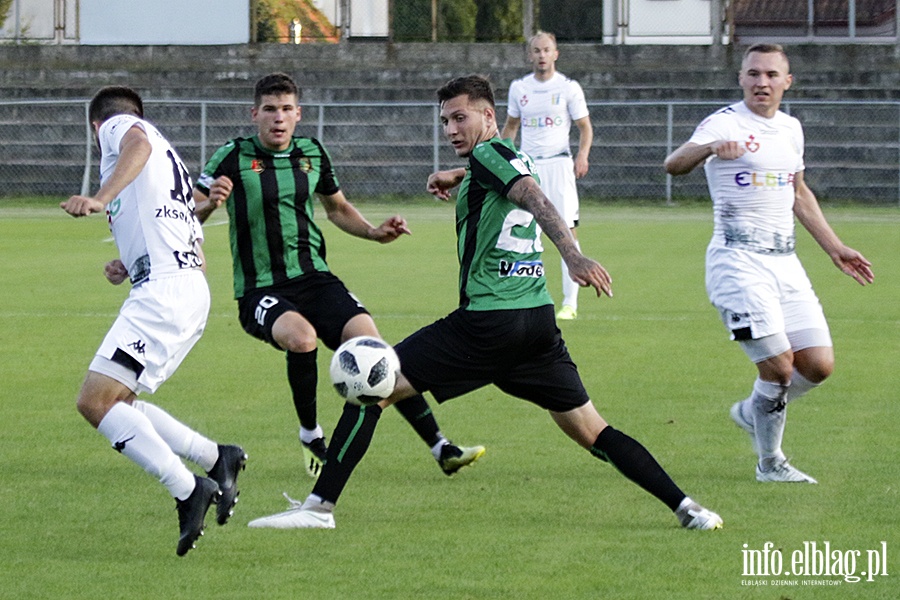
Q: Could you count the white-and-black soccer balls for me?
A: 1